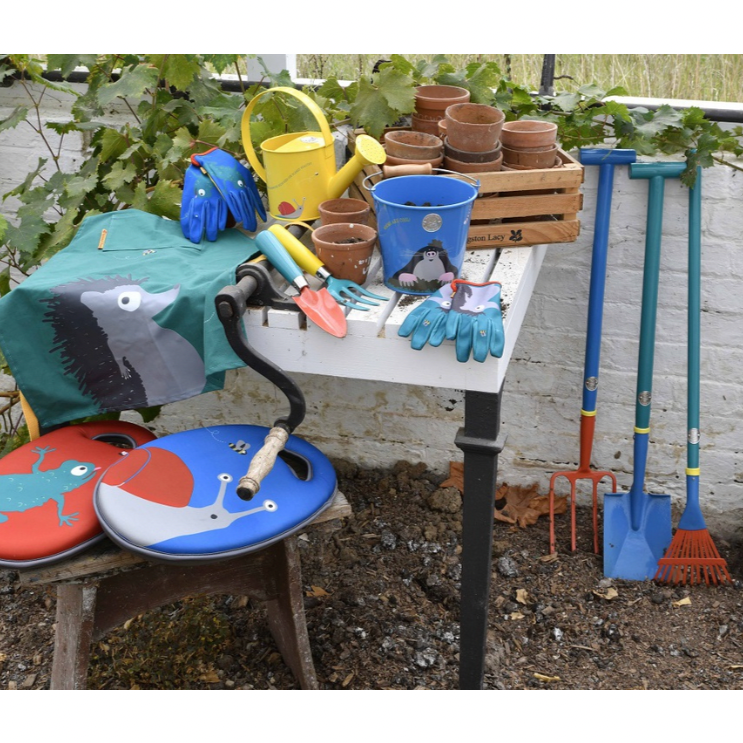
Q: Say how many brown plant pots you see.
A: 13